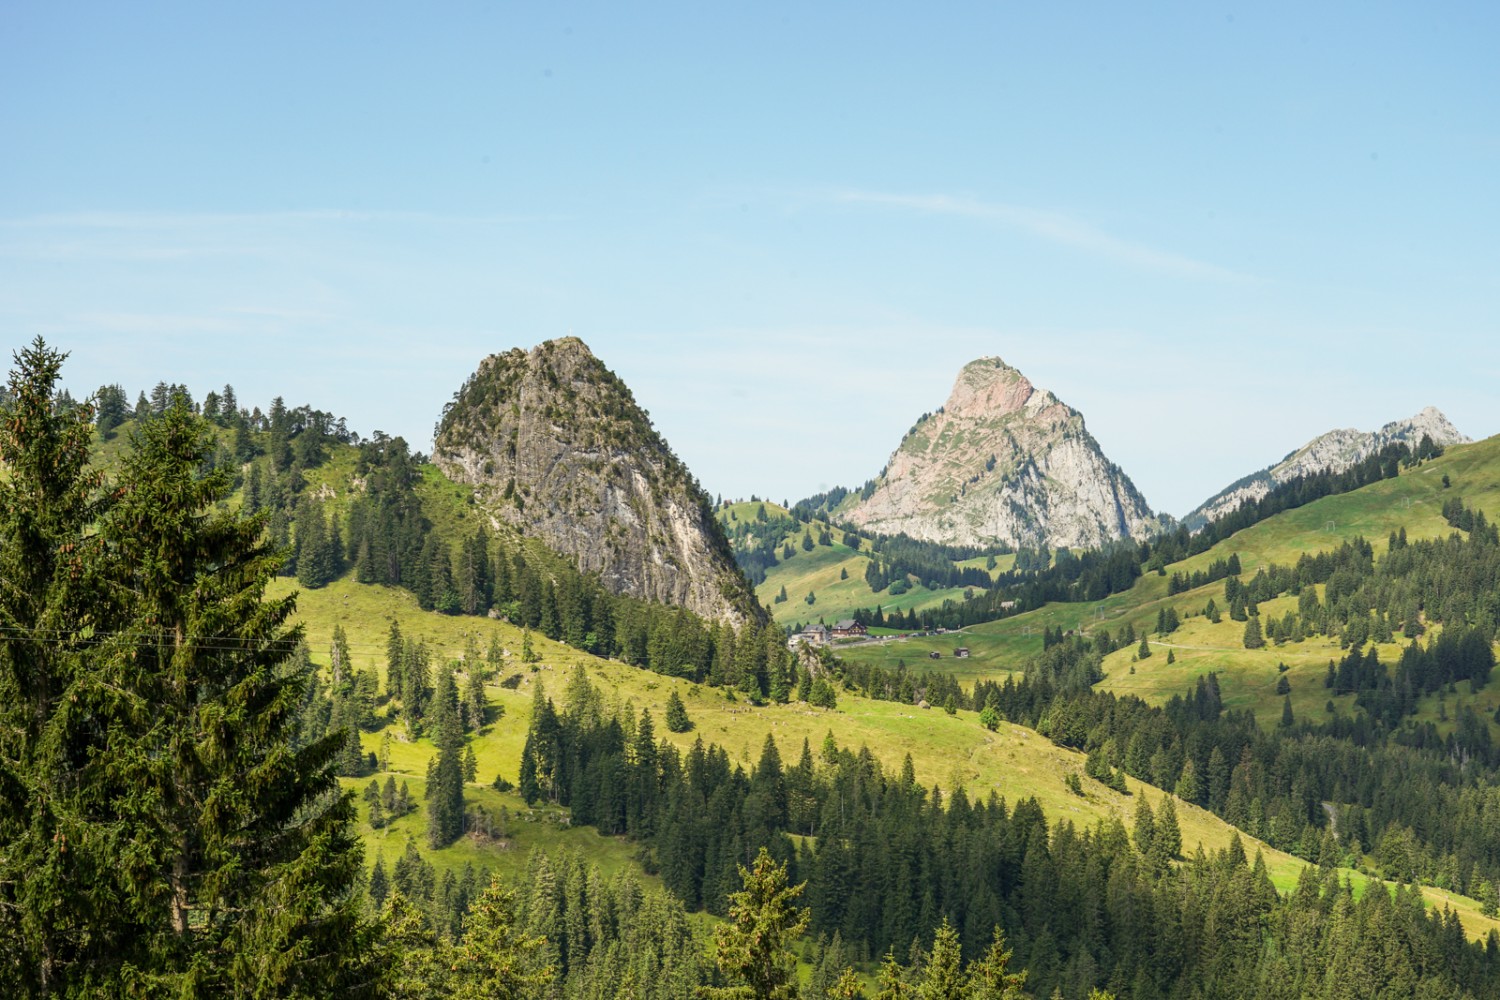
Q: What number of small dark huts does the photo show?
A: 2